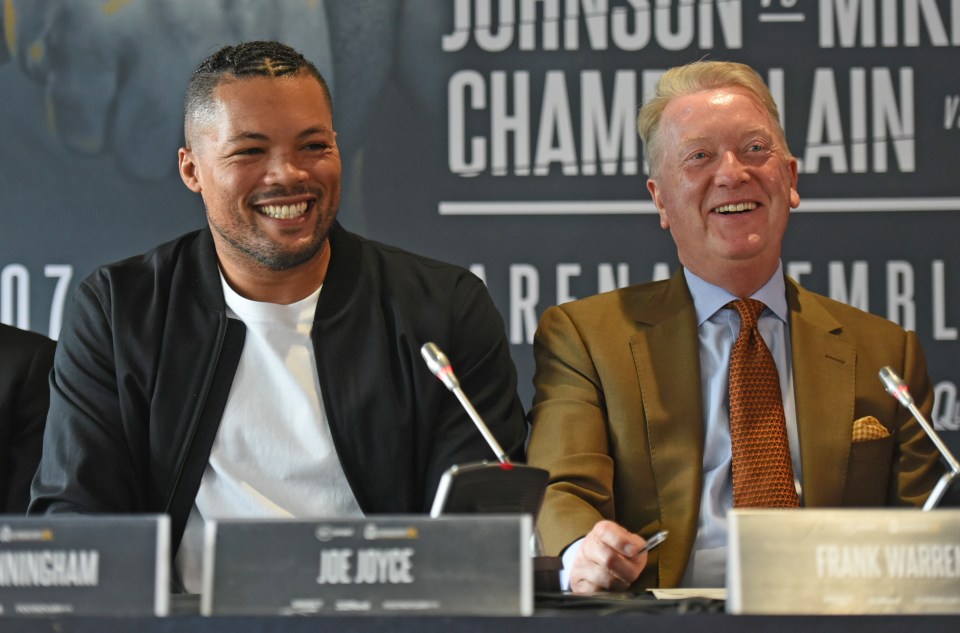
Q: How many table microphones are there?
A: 2